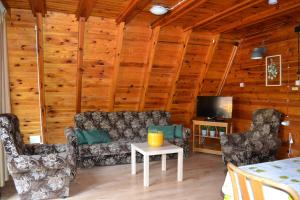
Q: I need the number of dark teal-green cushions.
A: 4